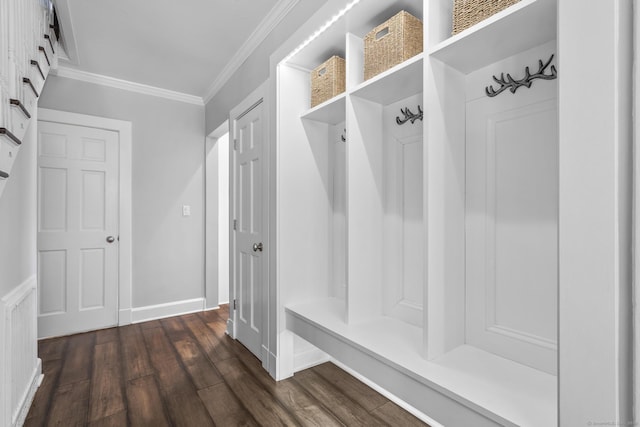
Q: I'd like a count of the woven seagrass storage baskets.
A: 3